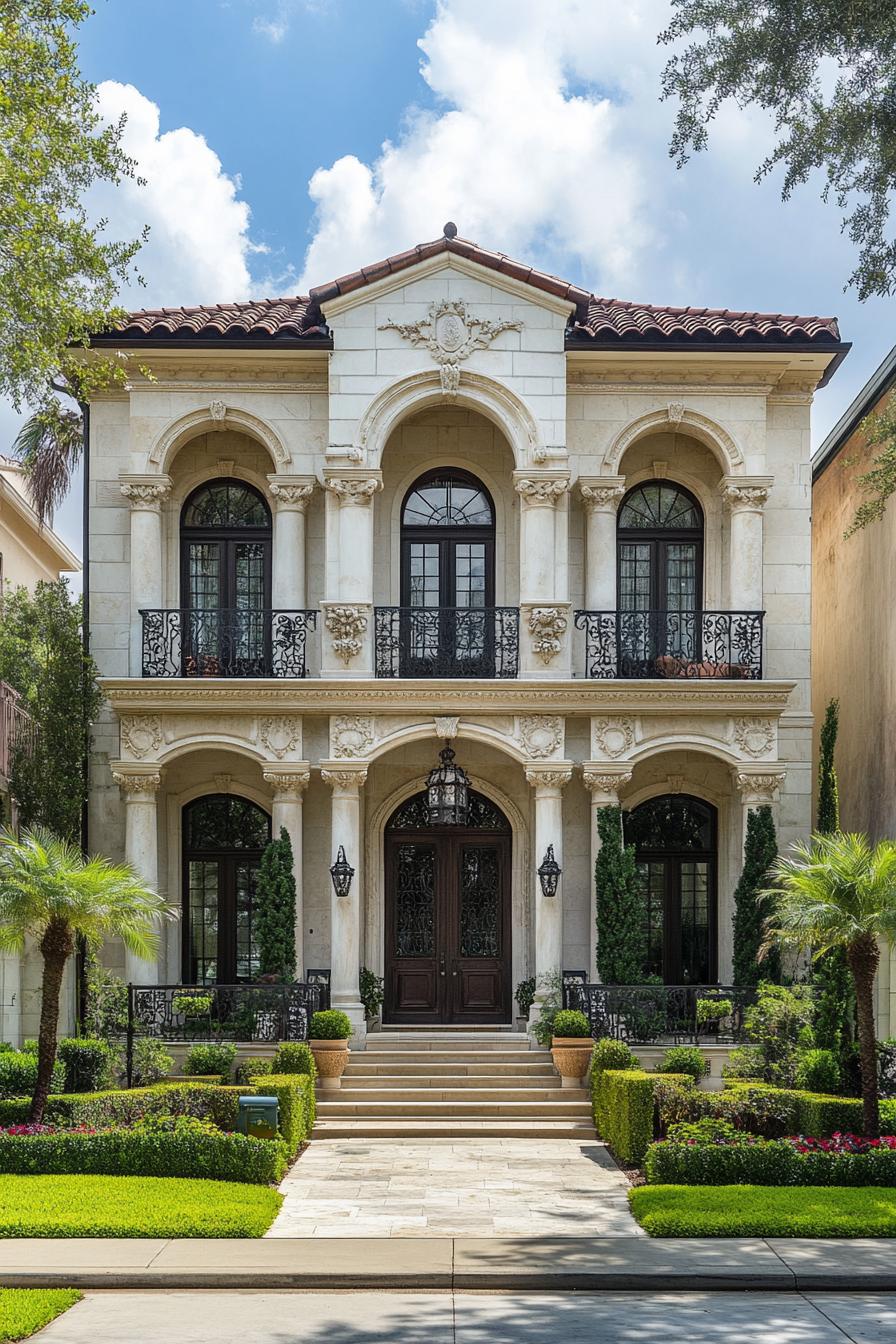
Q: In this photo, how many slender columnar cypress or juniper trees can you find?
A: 4